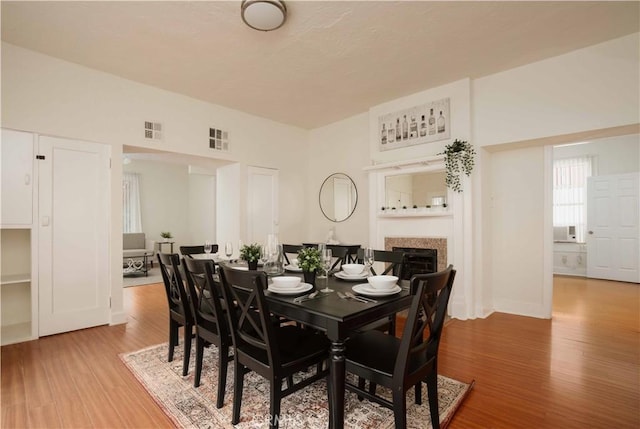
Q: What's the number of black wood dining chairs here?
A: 8